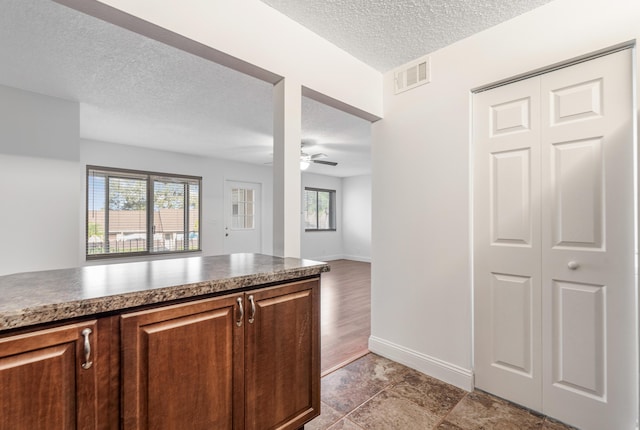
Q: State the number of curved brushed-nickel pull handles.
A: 3